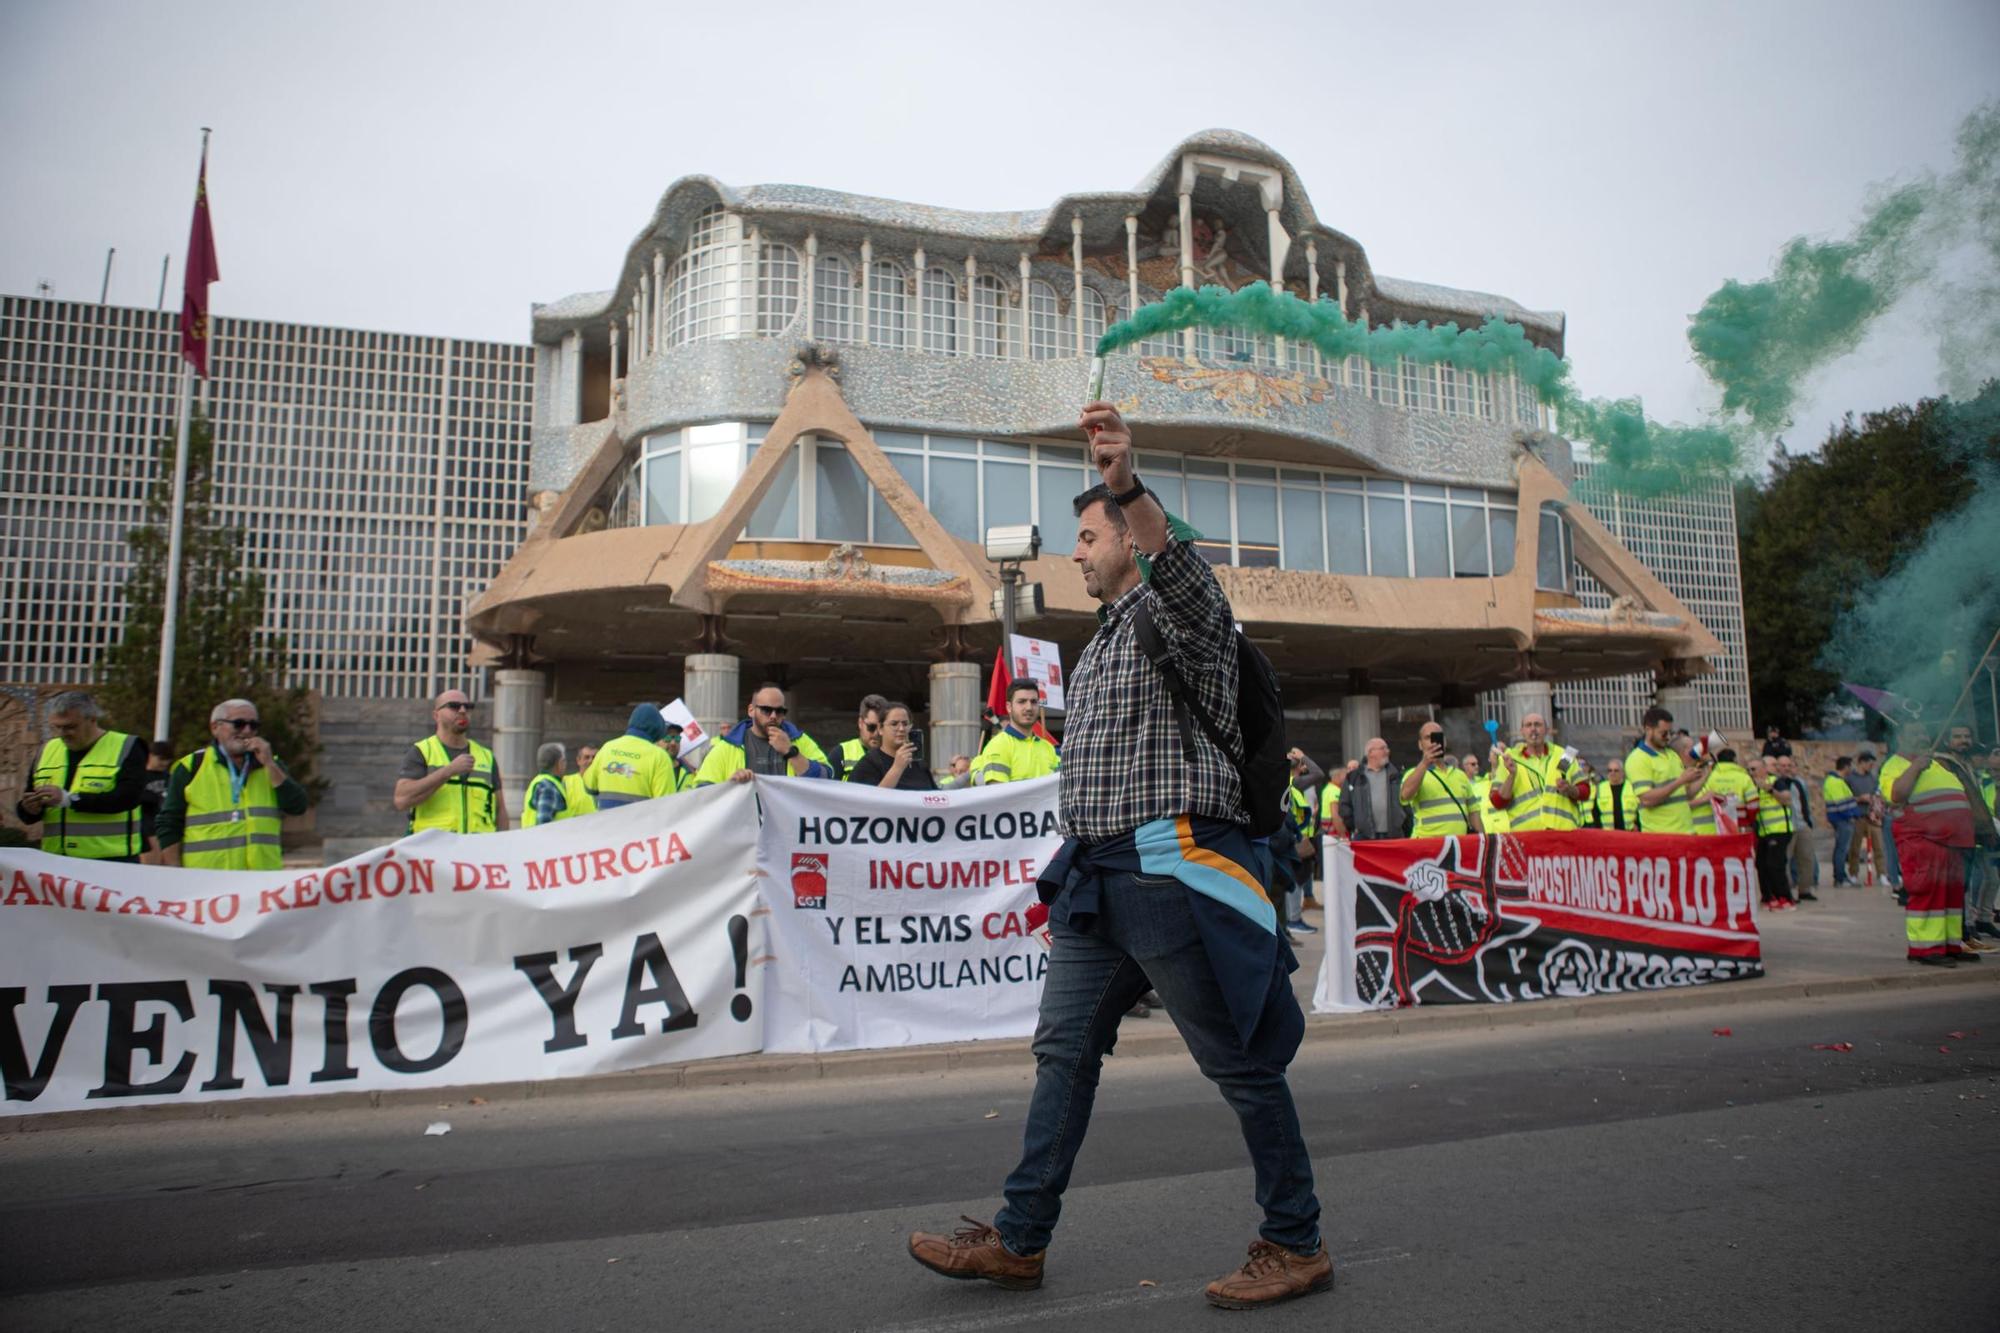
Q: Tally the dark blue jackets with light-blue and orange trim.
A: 1